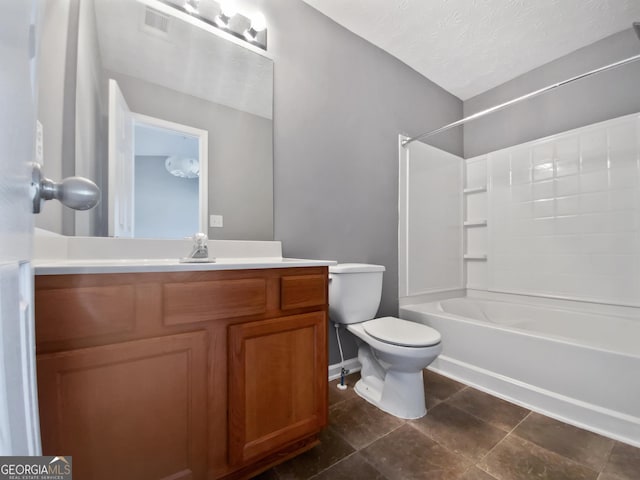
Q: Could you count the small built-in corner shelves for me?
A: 3